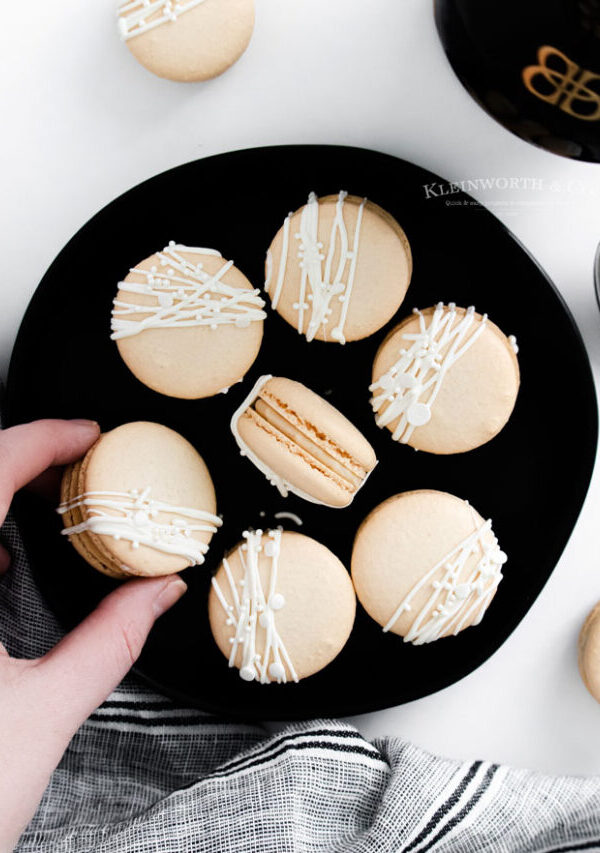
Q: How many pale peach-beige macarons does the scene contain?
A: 9